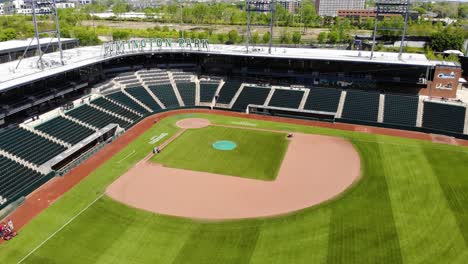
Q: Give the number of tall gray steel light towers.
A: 3